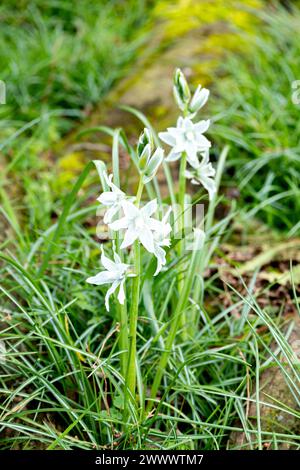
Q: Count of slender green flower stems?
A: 2